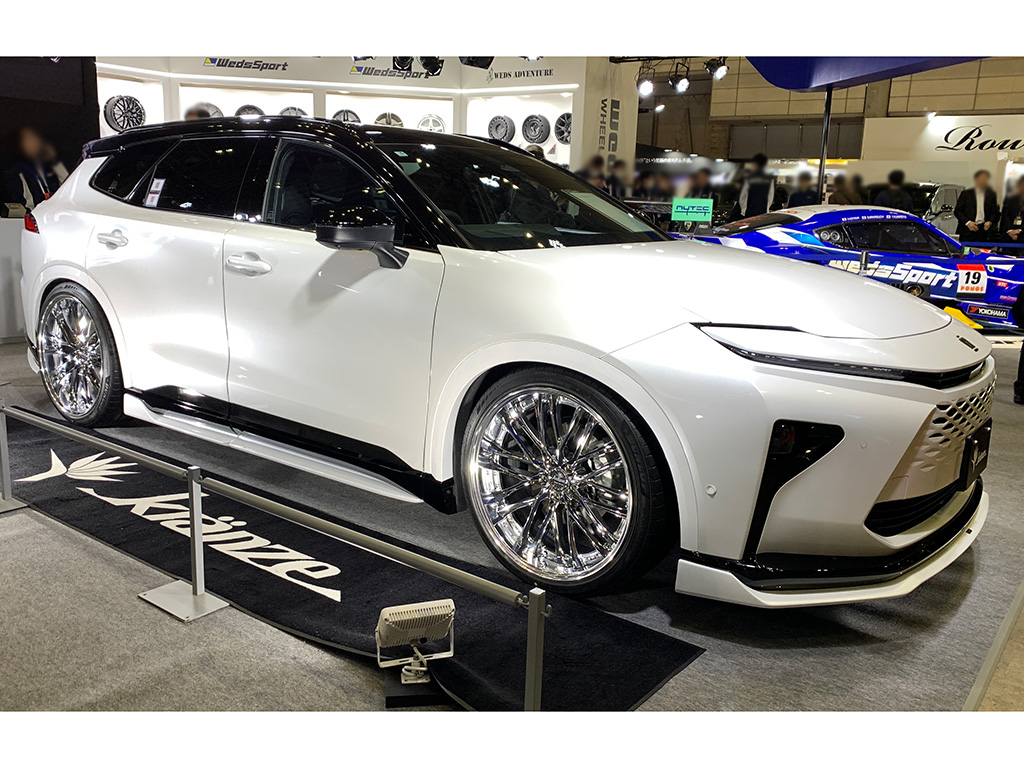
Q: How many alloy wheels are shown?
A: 12